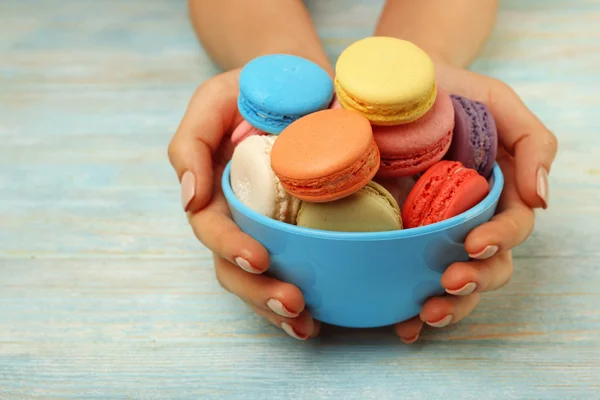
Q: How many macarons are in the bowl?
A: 9